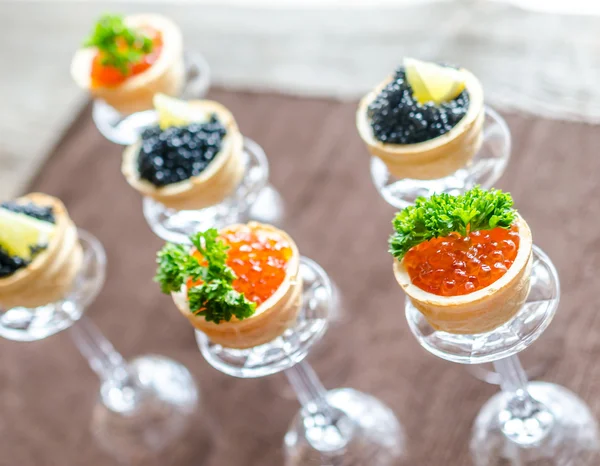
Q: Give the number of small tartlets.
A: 6